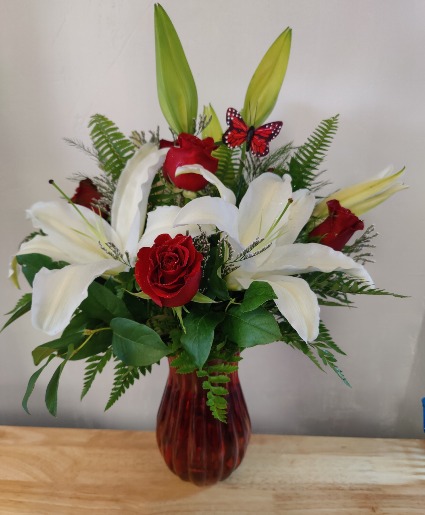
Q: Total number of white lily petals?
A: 11